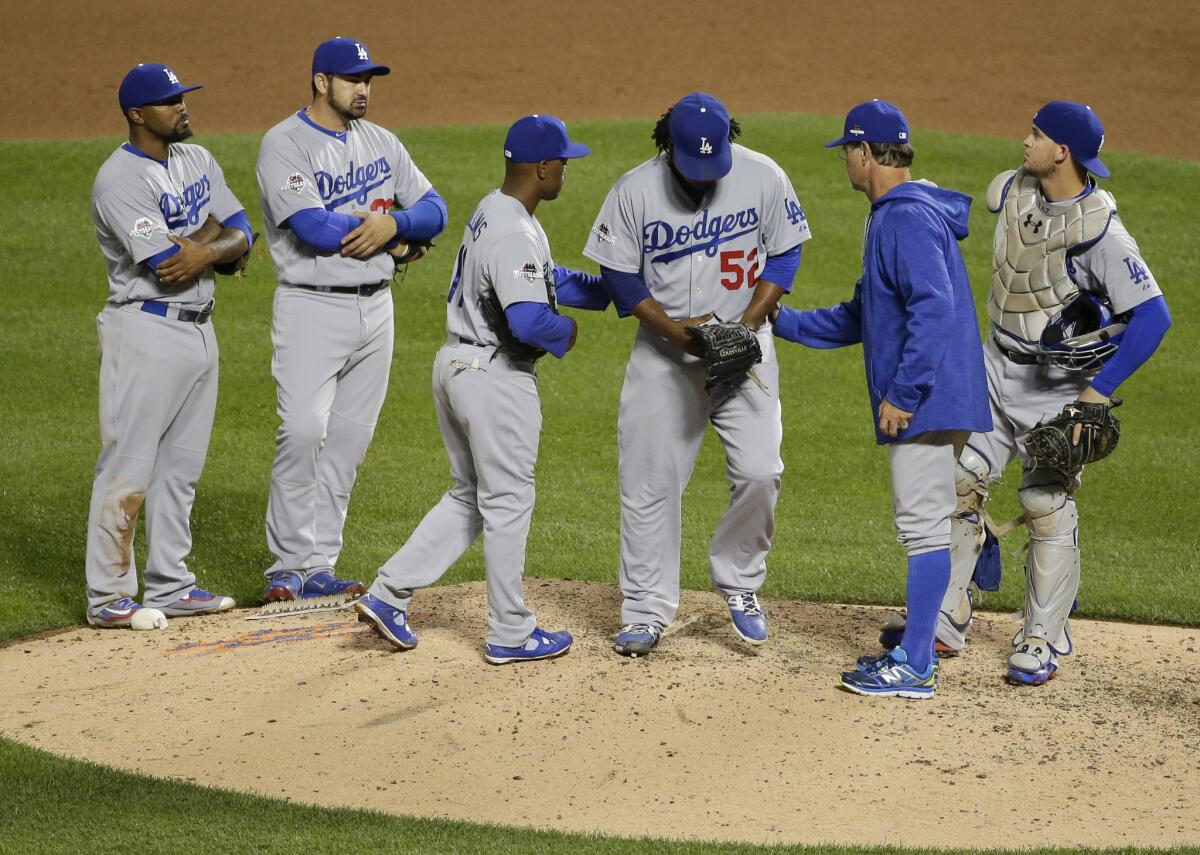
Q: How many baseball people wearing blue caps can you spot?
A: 6